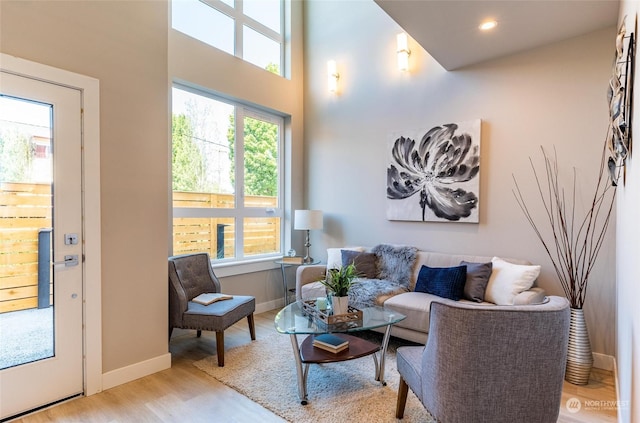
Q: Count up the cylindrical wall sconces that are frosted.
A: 2